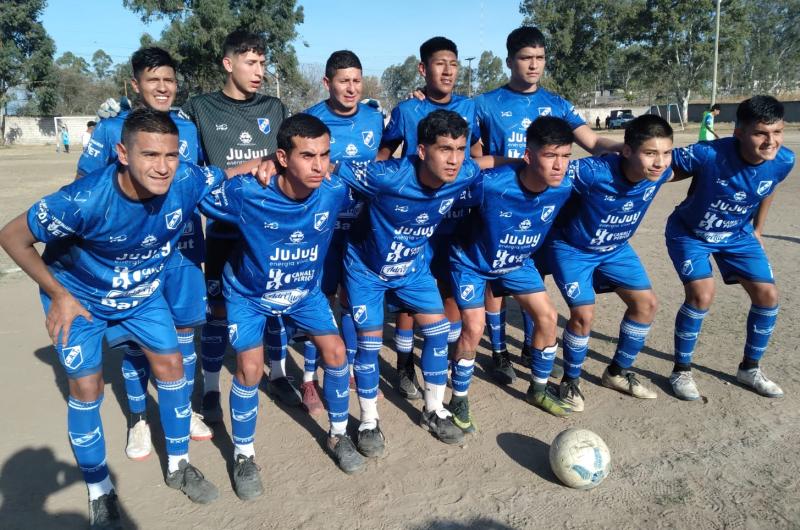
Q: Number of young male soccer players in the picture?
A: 11